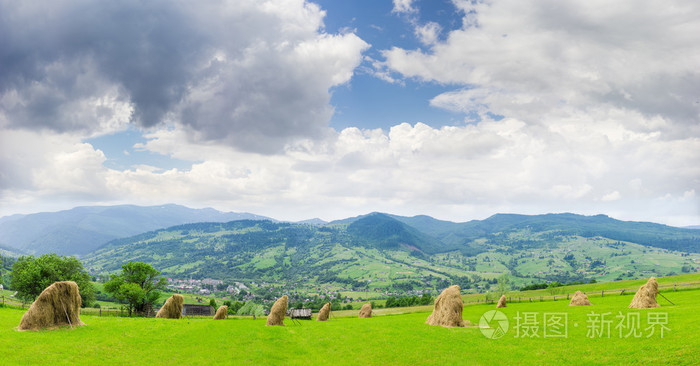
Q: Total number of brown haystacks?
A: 10